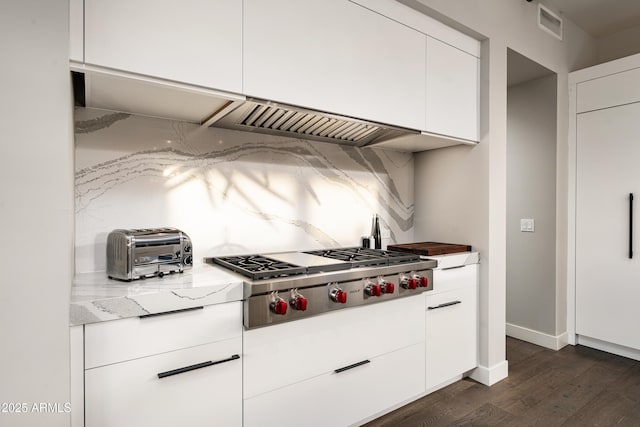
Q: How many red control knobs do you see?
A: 7